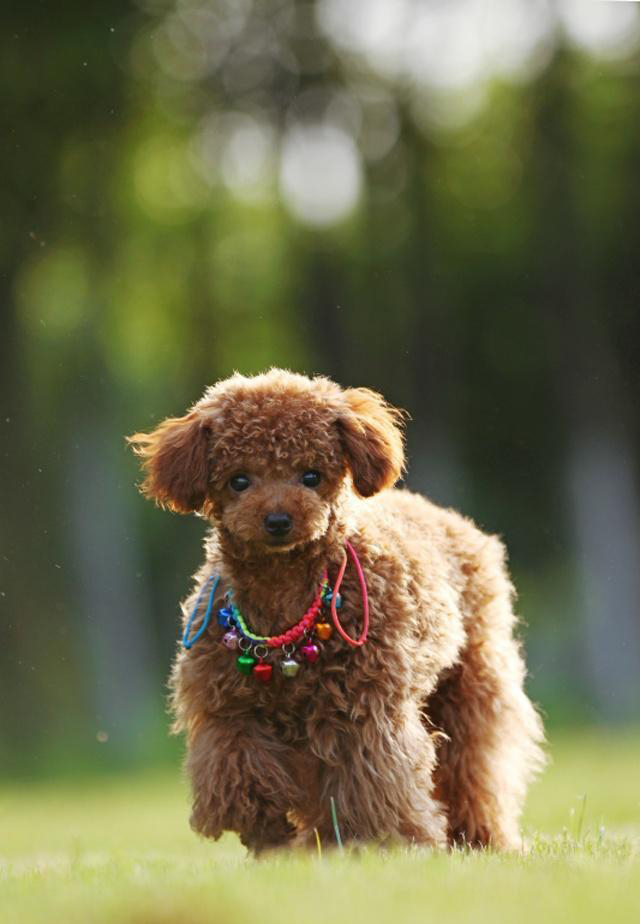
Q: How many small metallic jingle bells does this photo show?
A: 8